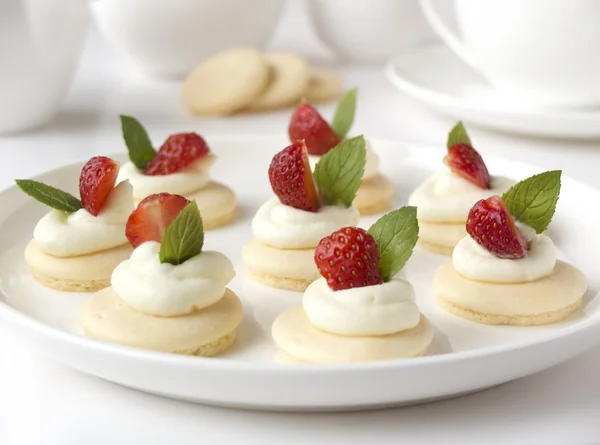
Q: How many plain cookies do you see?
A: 3